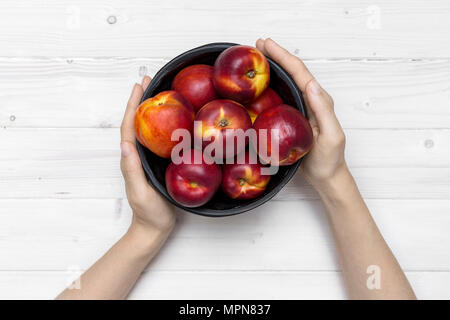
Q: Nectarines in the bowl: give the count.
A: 8